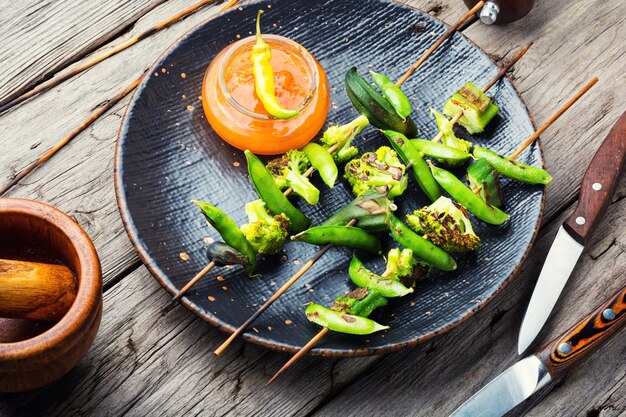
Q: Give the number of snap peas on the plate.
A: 12